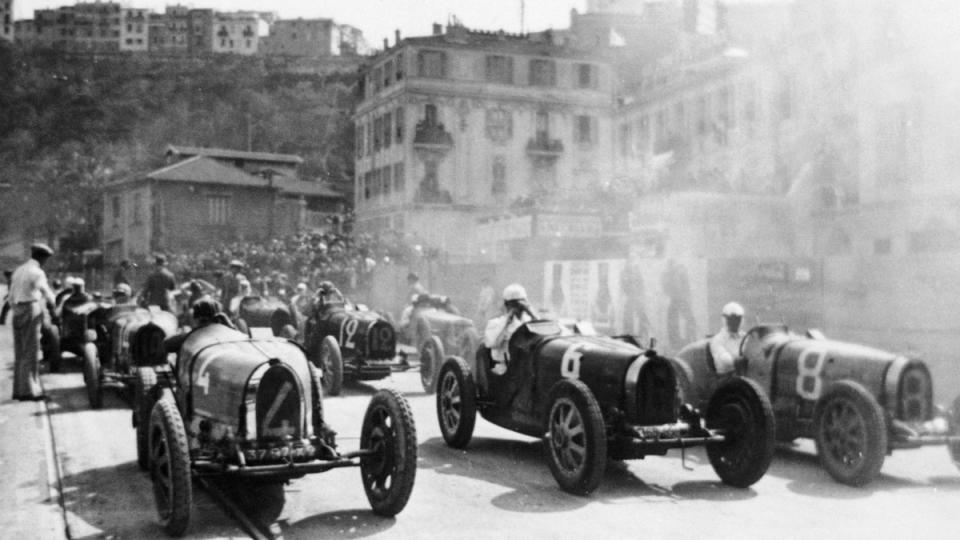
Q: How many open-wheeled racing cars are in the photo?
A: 8